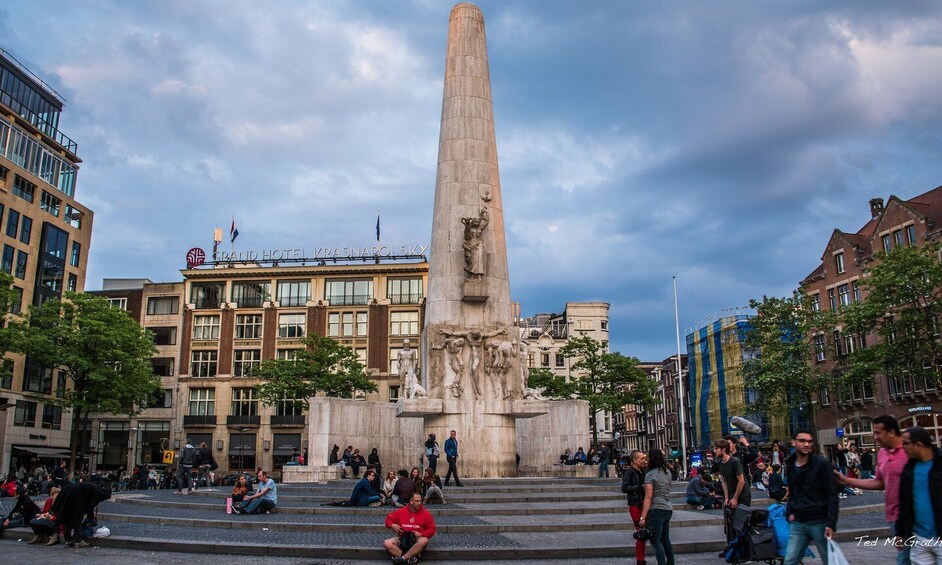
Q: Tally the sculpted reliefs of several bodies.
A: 1